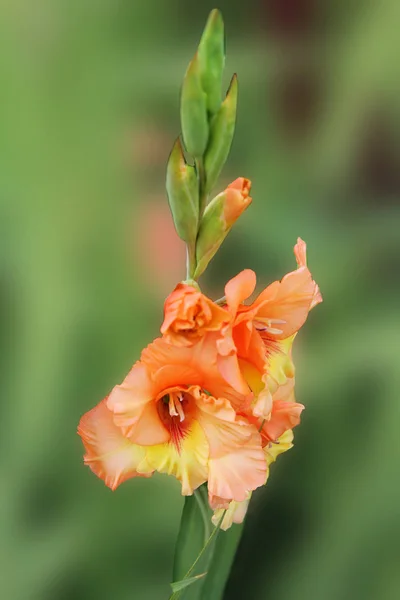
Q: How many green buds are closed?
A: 4